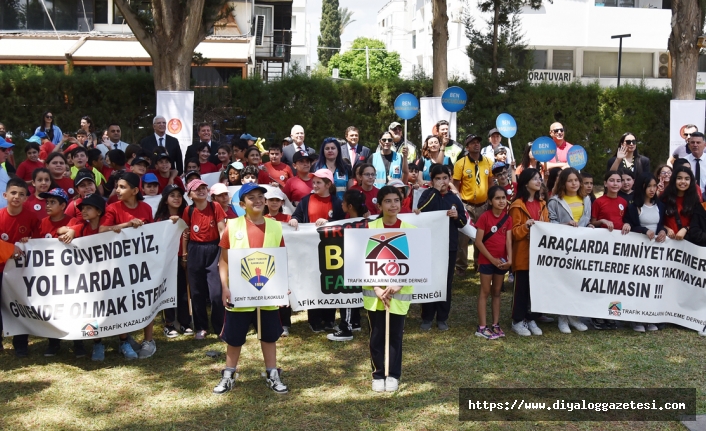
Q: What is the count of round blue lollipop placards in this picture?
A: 5